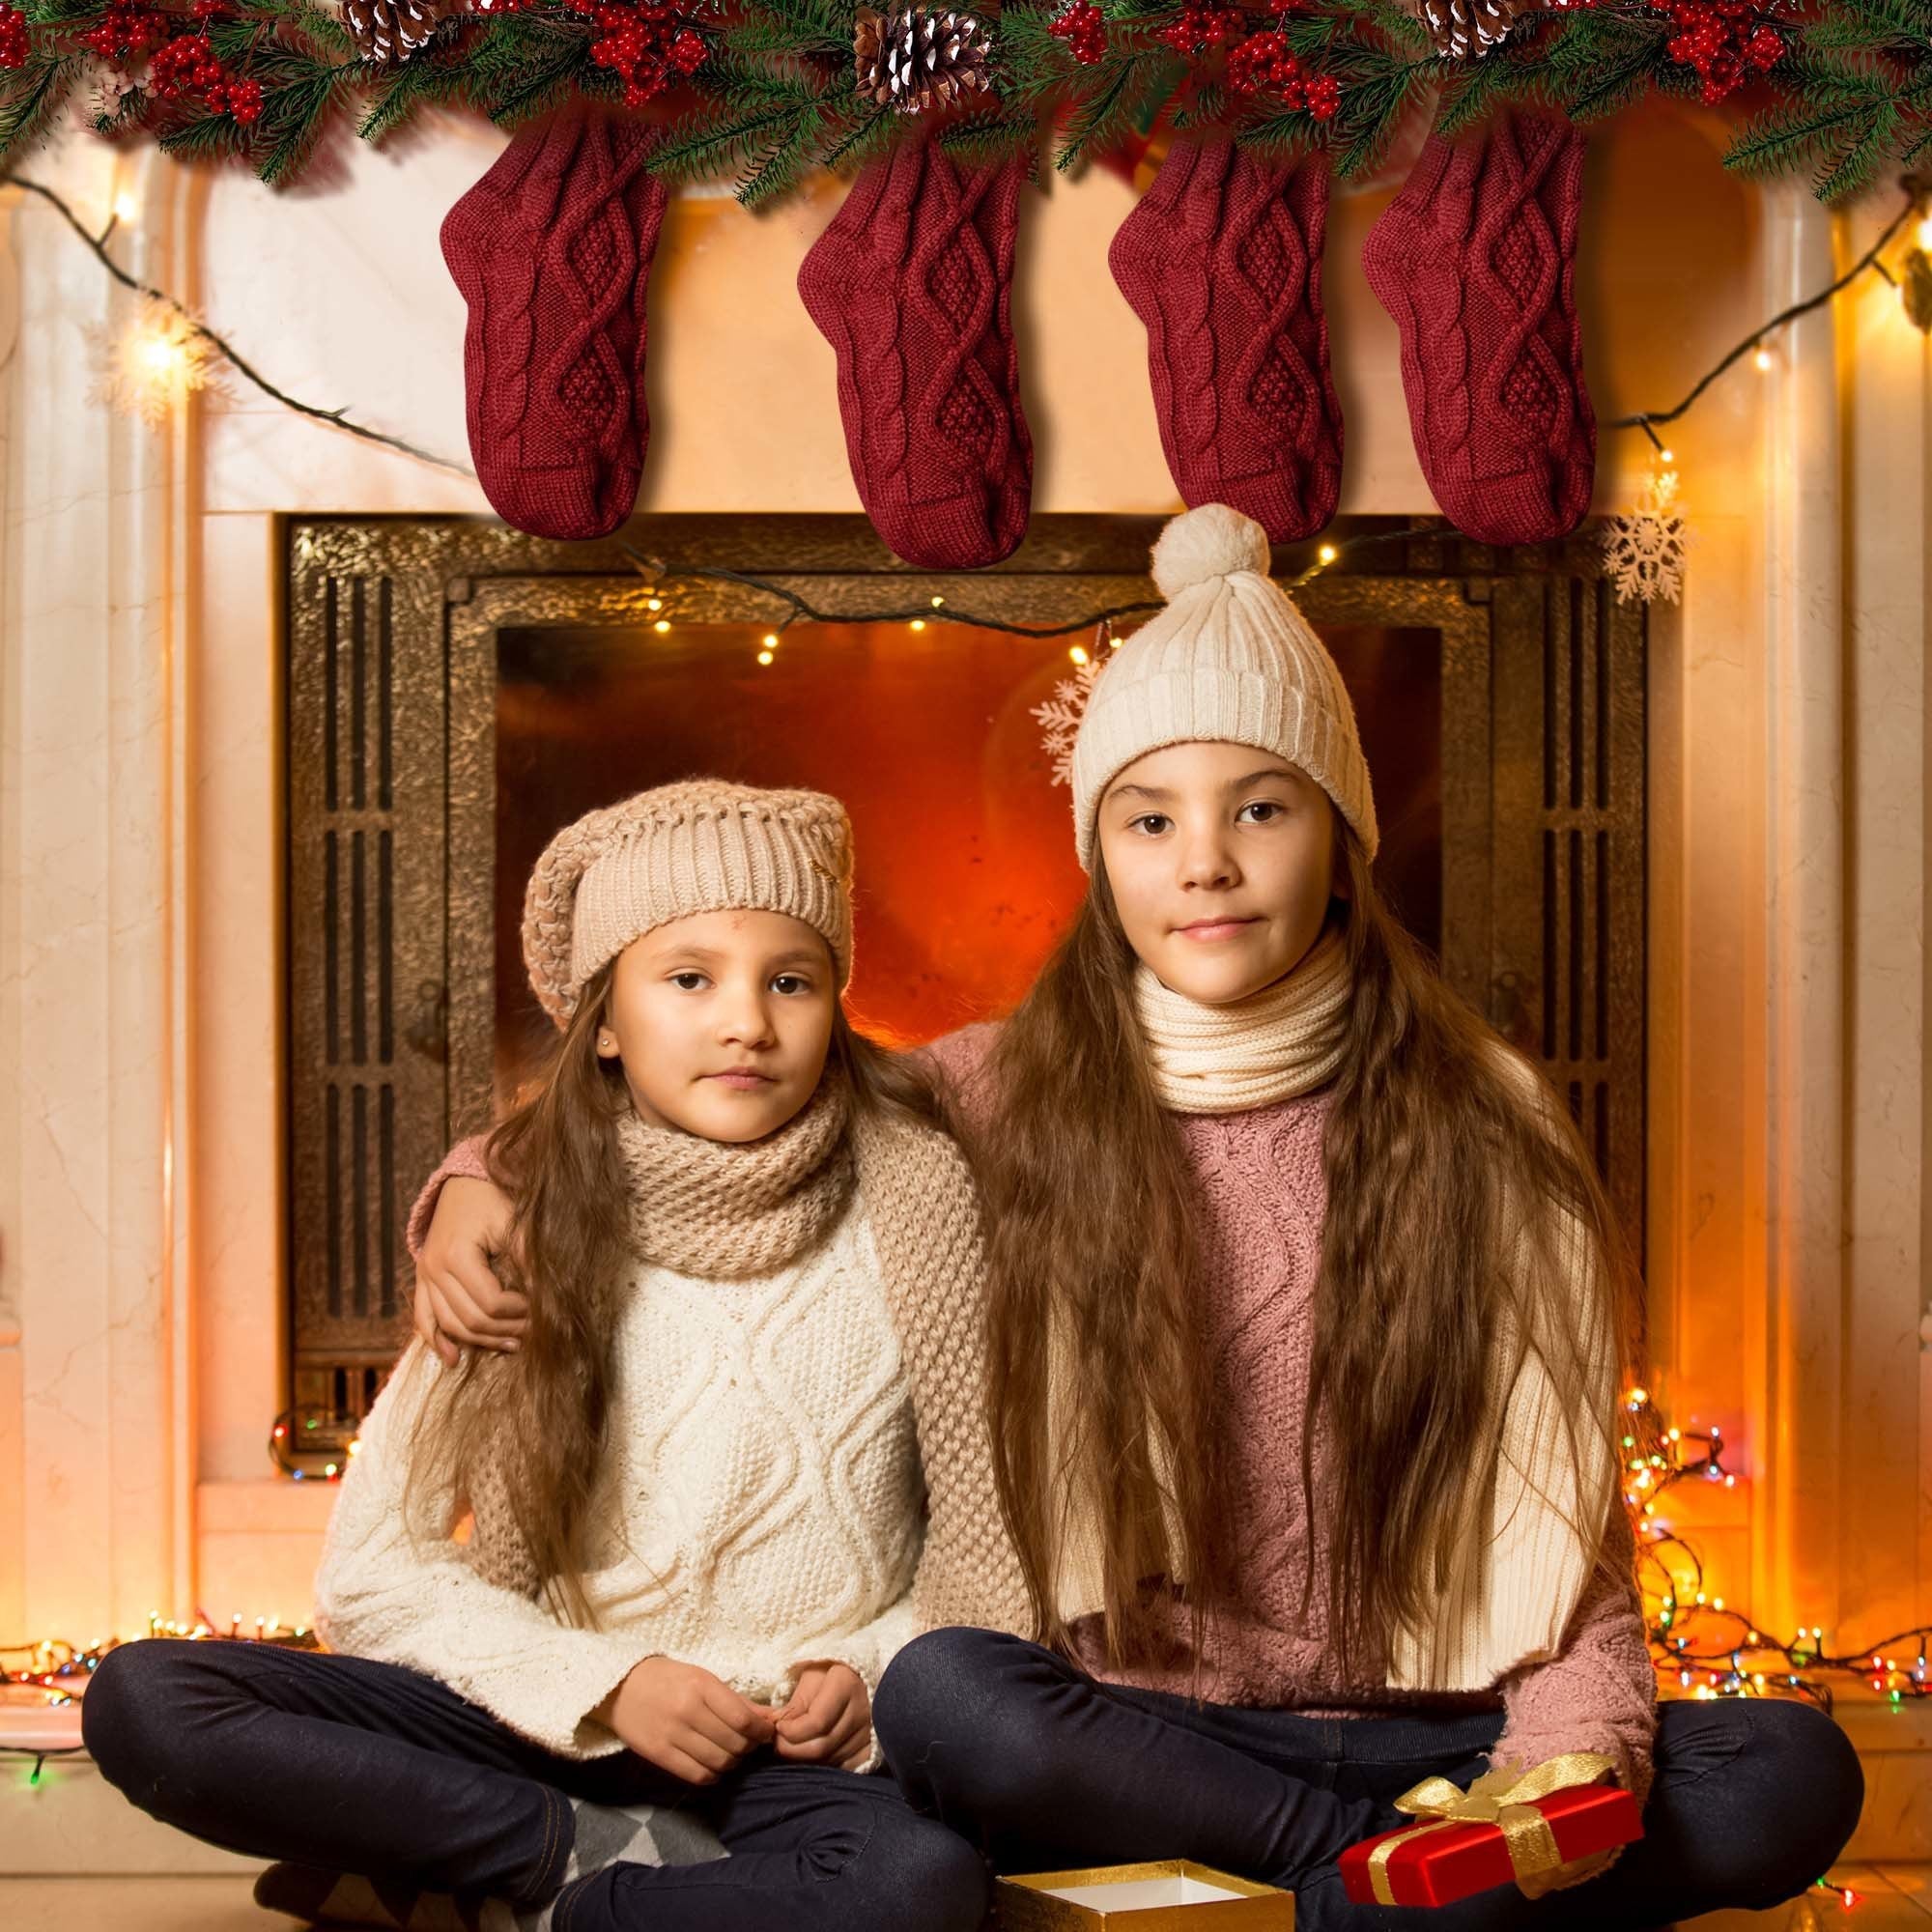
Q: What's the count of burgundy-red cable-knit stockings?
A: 4